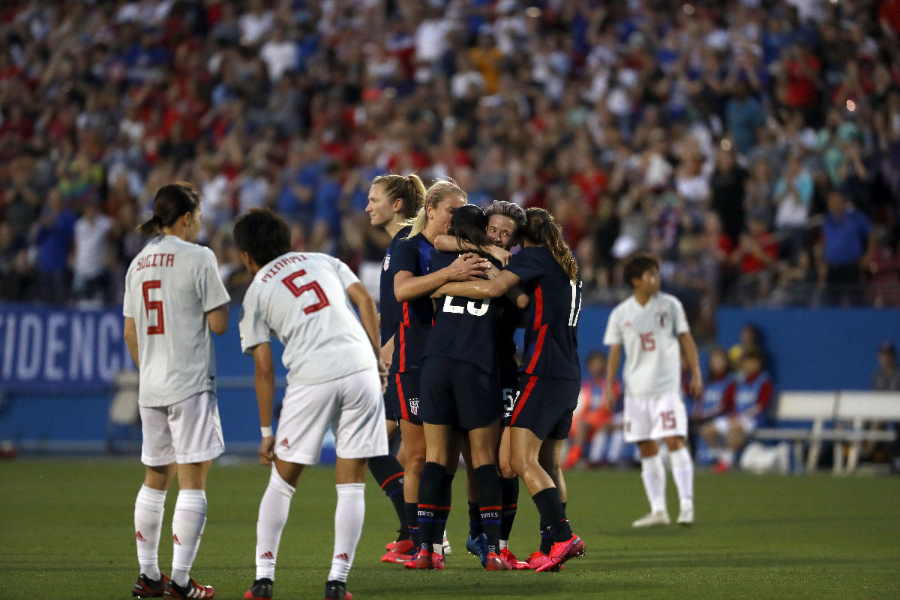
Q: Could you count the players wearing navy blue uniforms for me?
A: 5